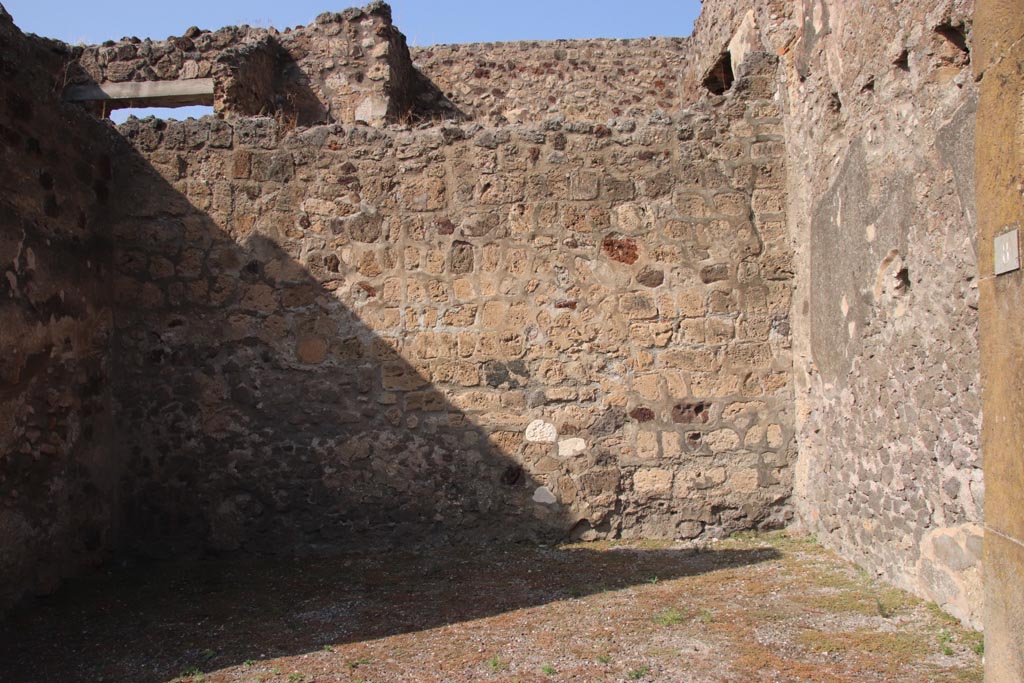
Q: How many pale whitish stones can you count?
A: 3